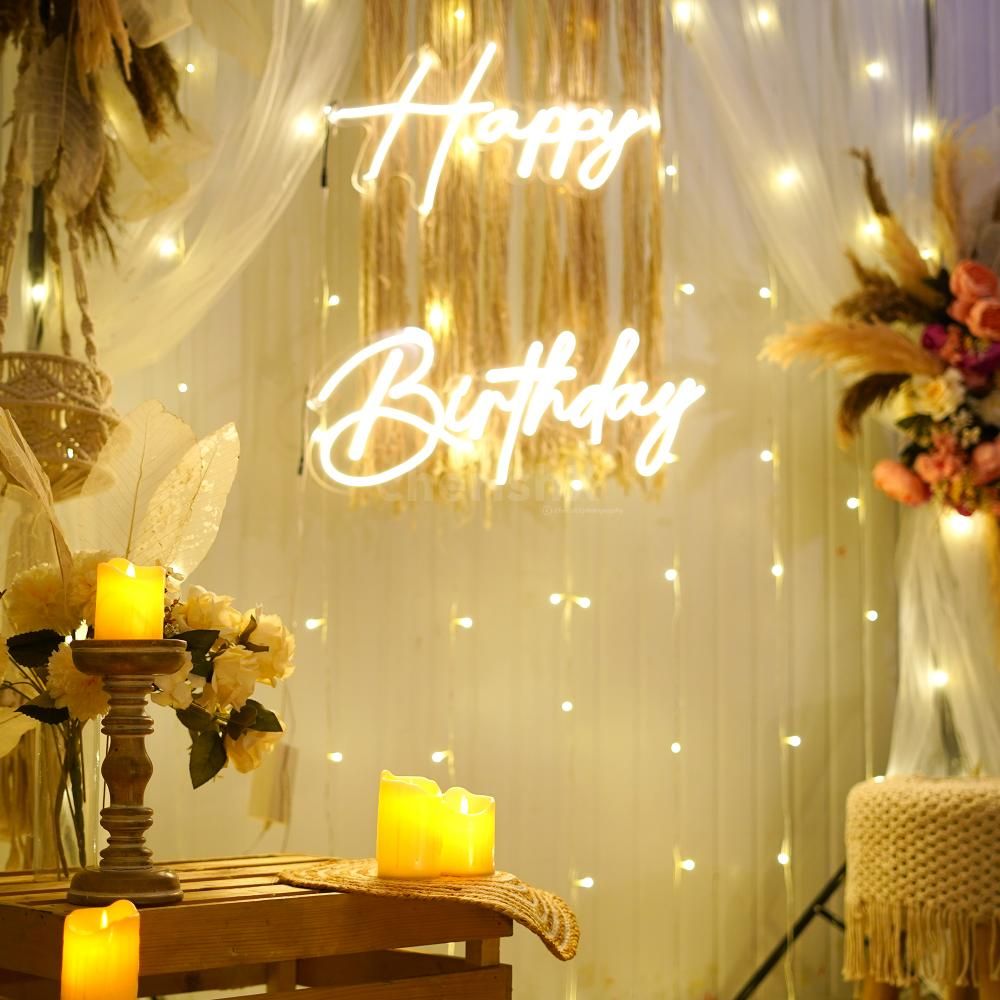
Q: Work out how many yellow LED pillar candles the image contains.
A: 4